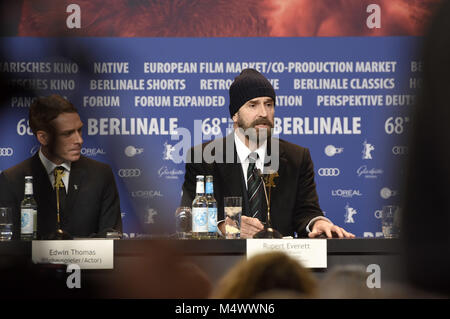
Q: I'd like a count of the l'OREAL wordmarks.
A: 3